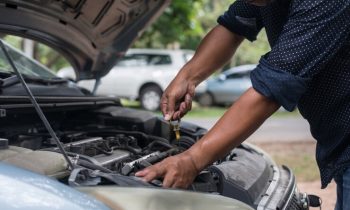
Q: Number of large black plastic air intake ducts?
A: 1